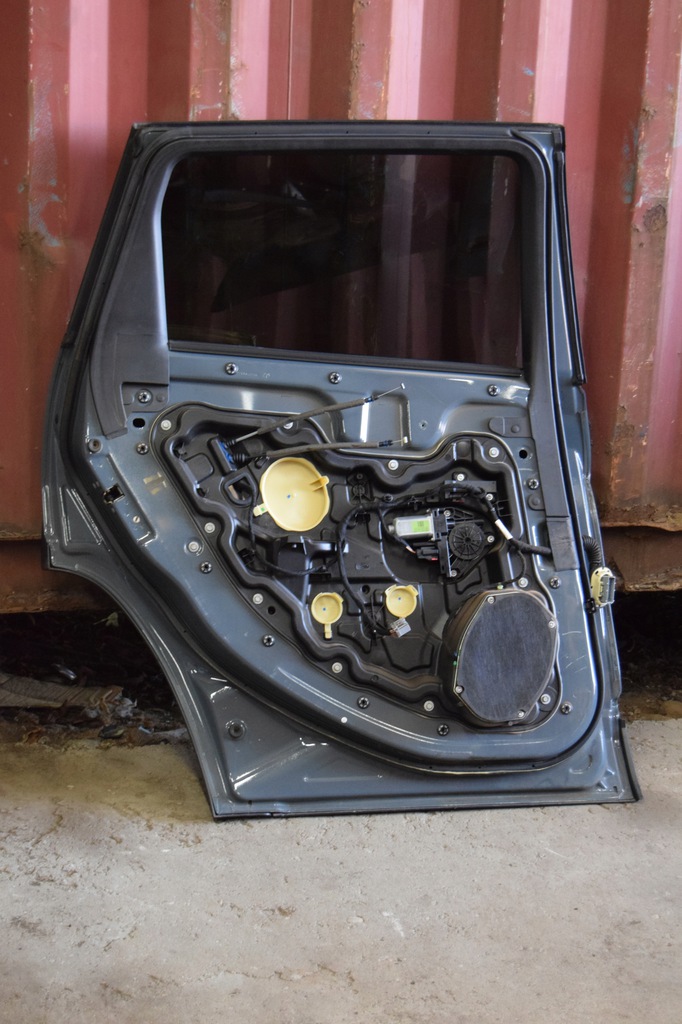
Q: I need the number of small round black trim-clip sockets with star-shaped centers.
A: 12